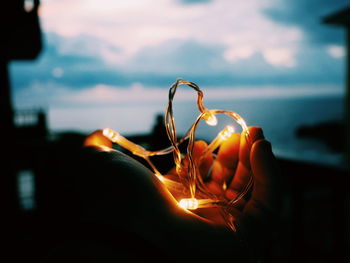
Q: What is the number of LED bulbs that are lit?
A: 4